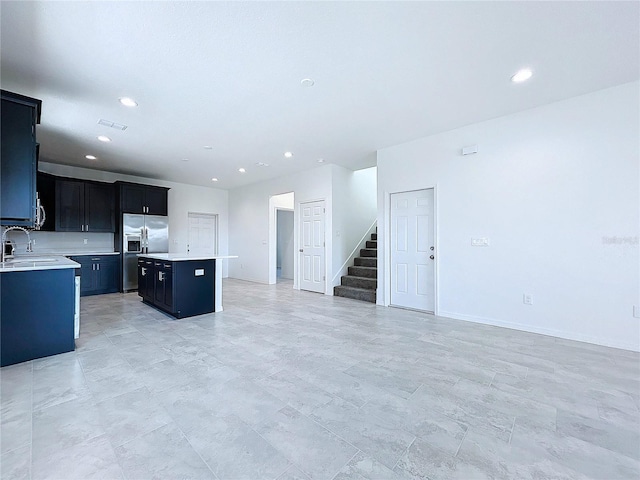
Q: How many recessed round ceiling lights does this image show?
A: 7